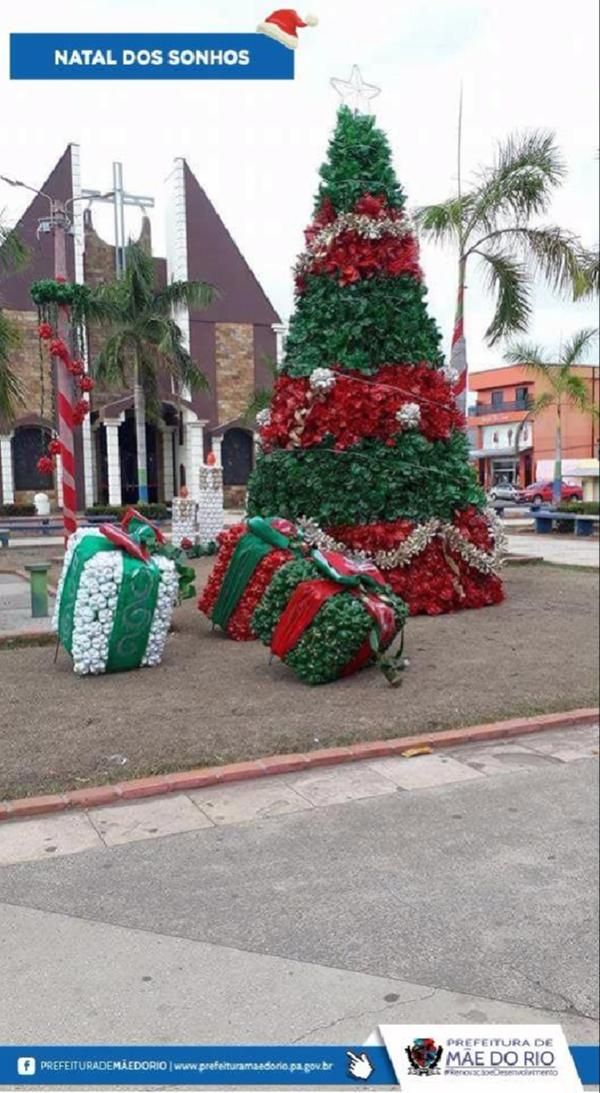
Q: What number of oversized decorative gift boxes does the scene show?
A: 3